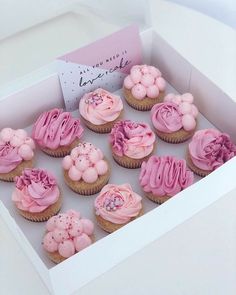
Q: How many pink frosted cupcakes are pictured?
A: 12